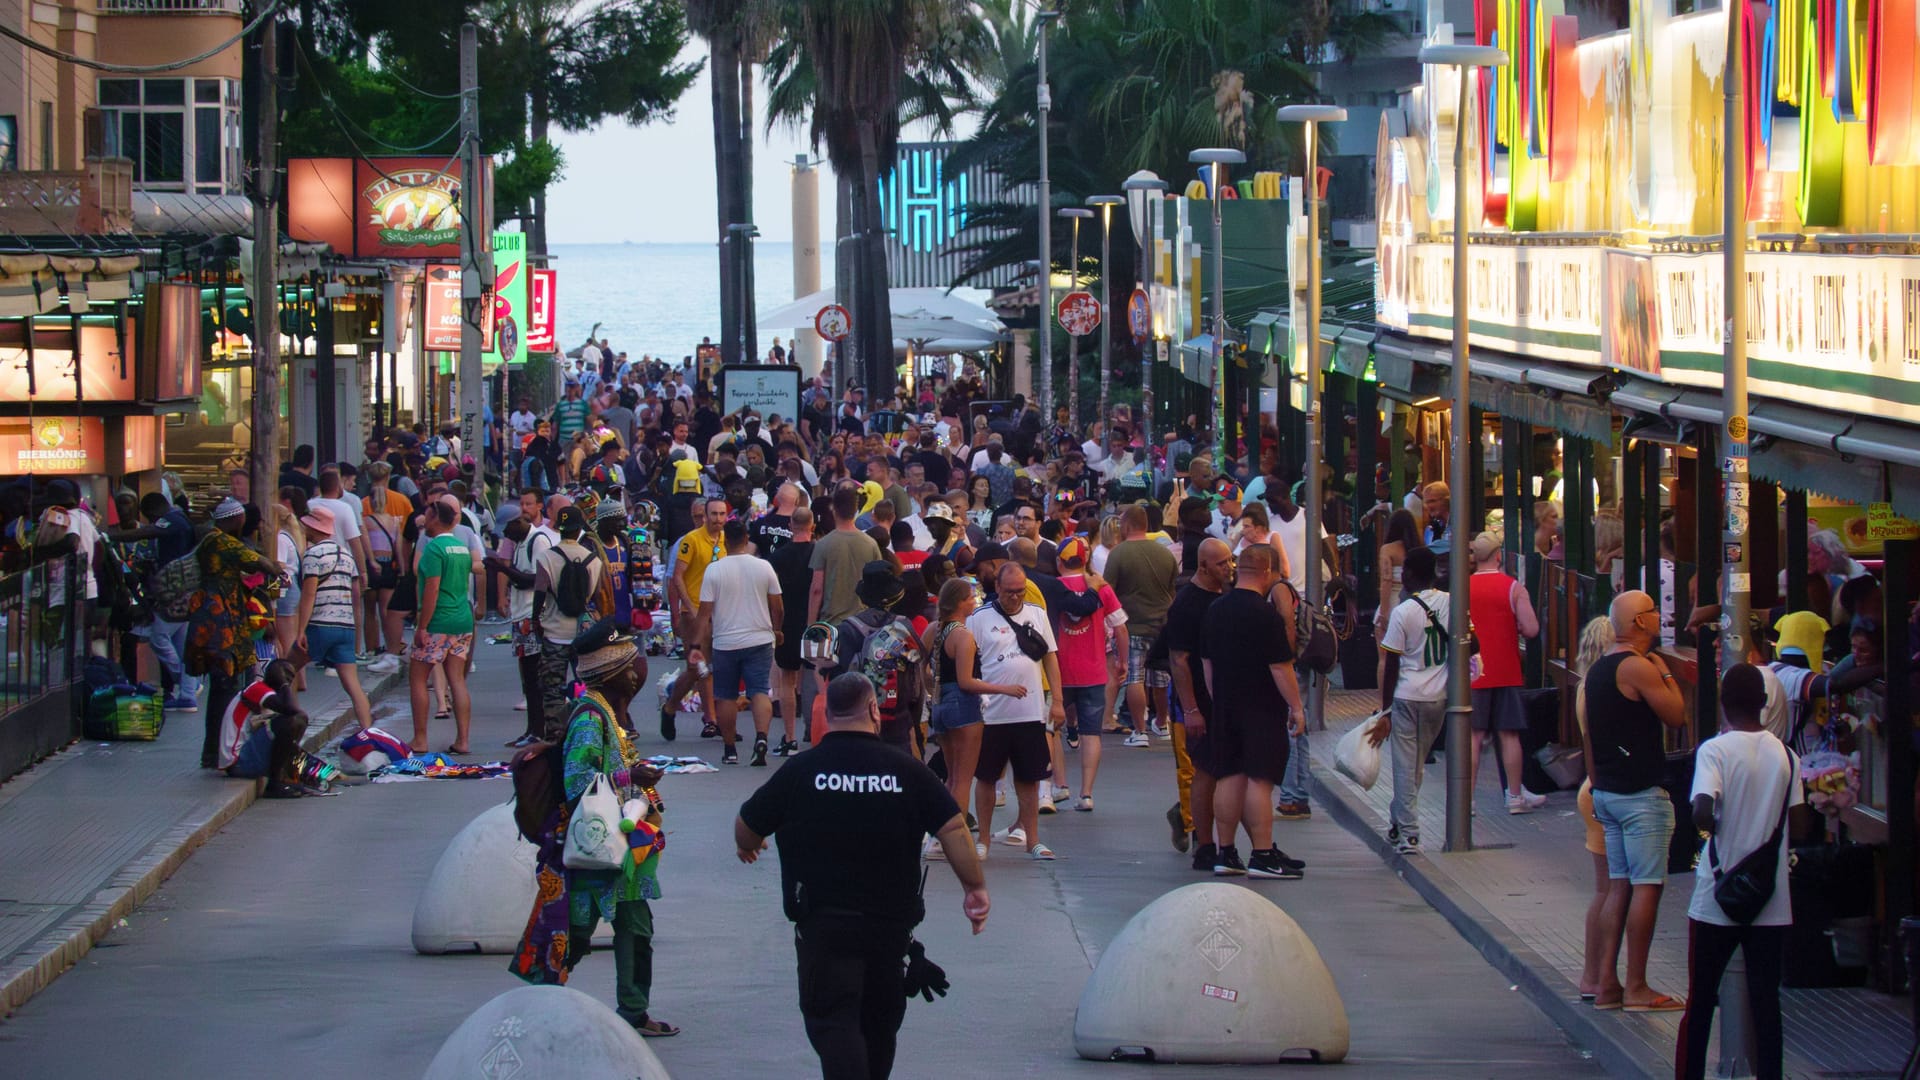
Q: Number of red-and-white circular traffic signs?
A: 1